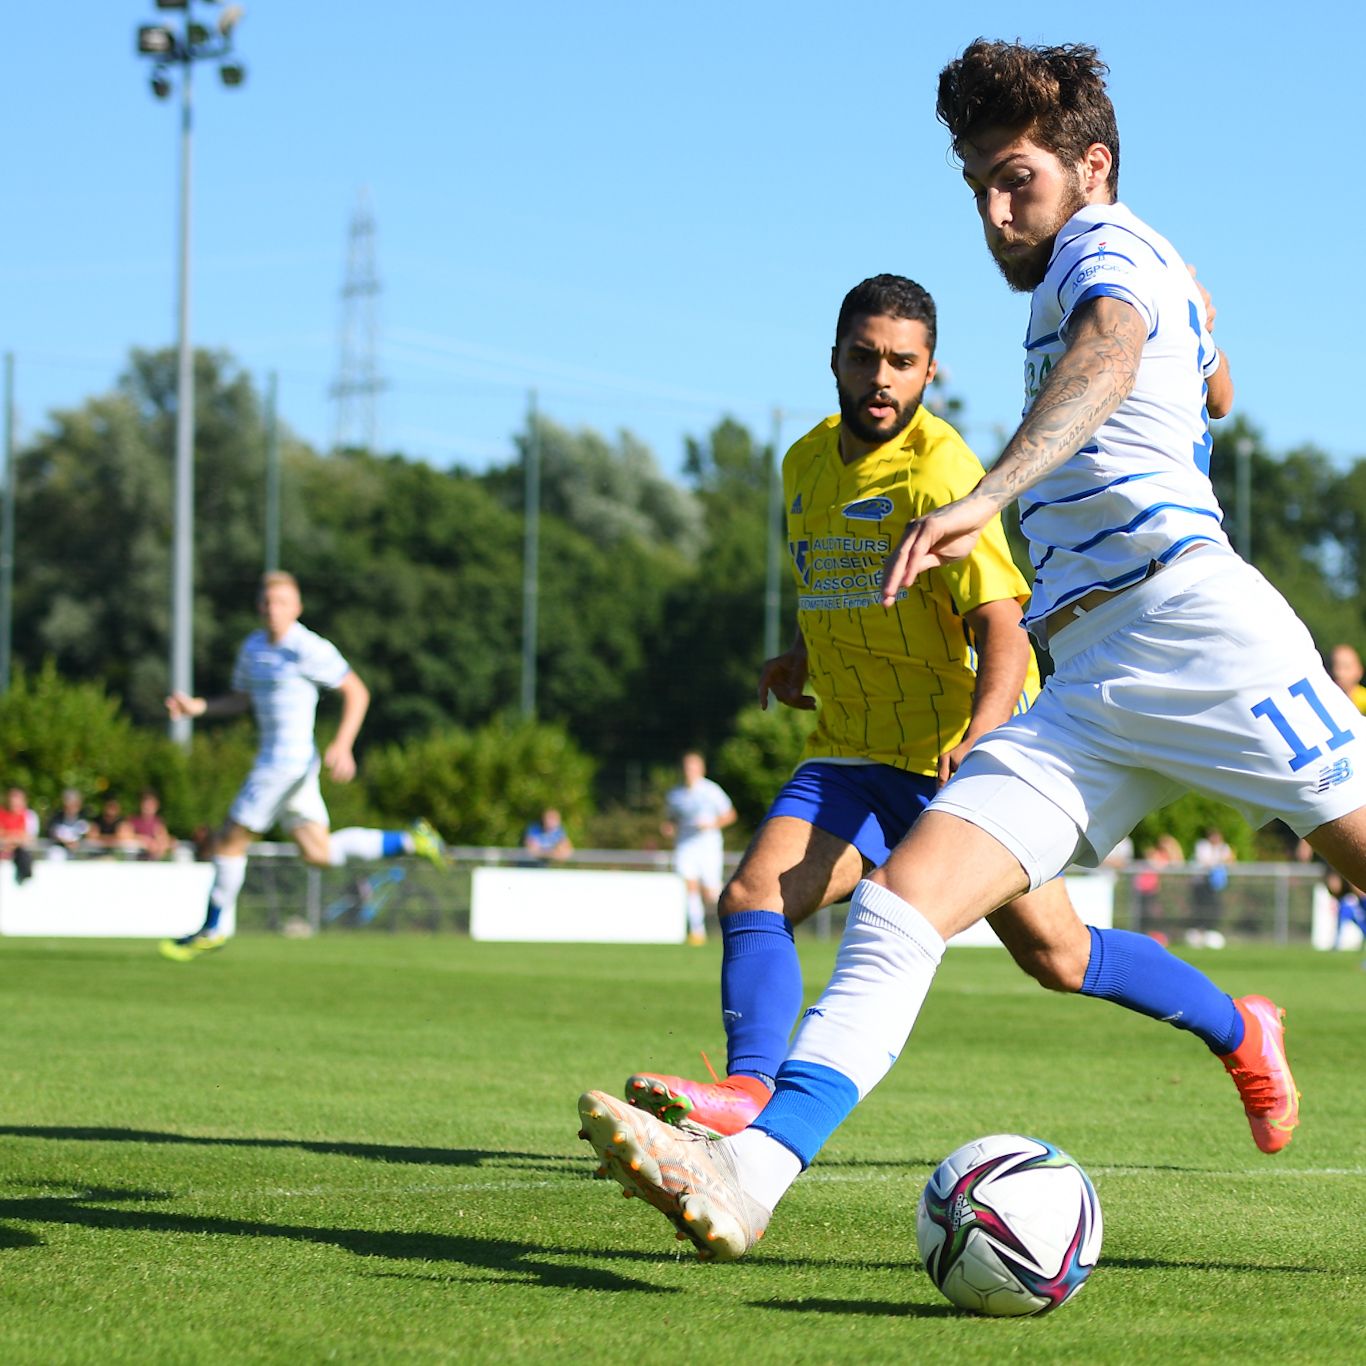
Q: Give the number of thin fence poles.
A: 5